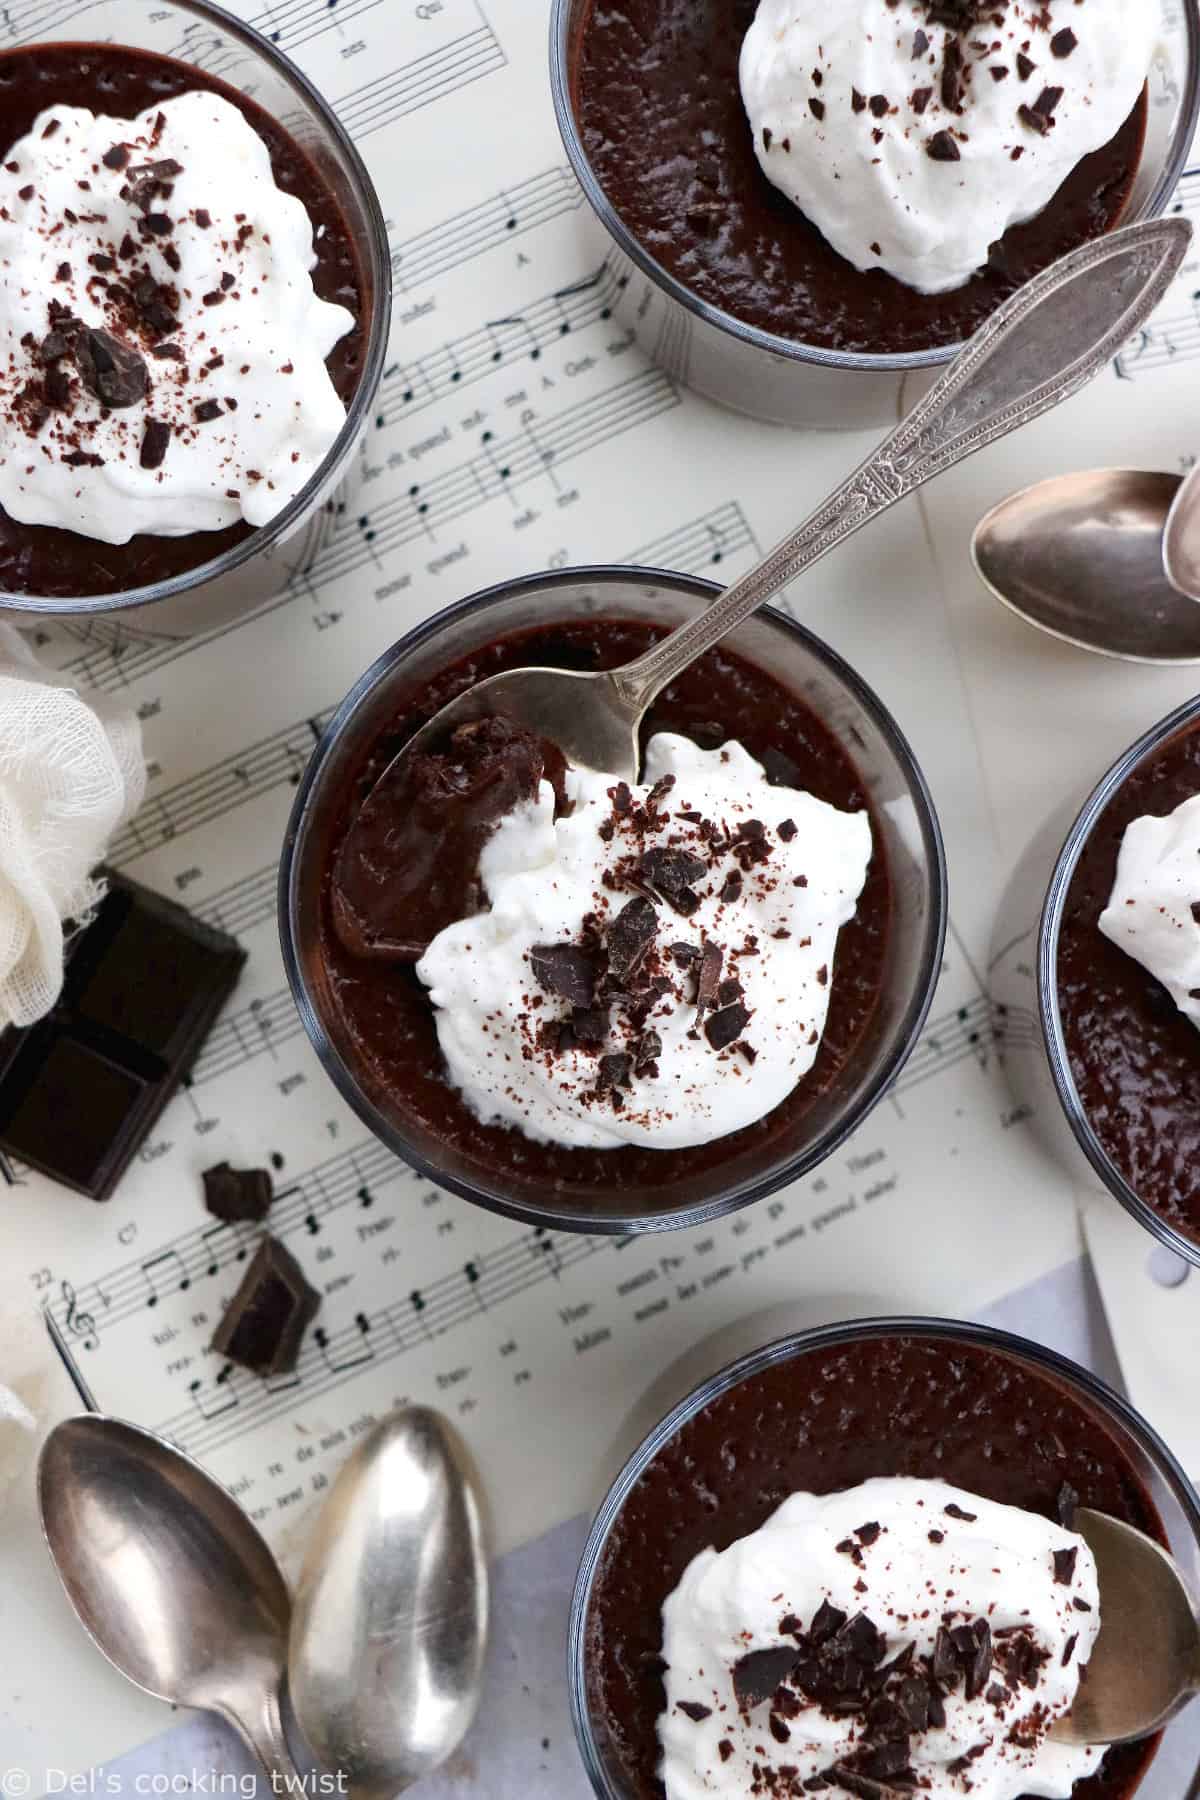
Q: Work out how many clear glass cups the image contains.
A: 5